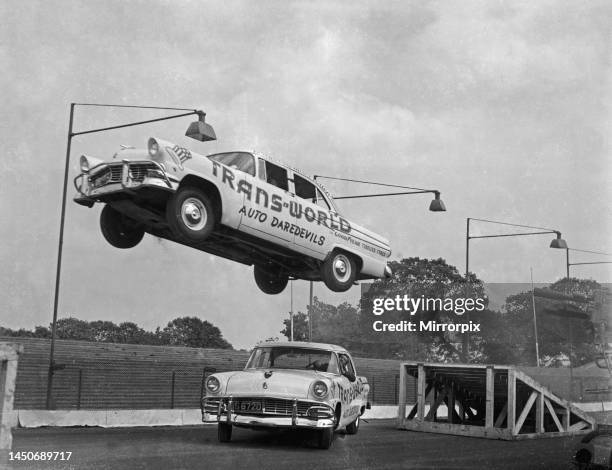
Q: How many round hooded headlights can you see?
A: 4